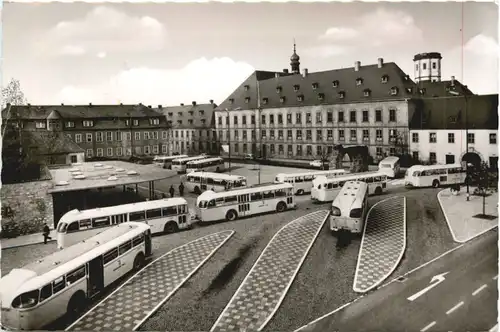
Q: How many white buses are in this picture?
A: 12